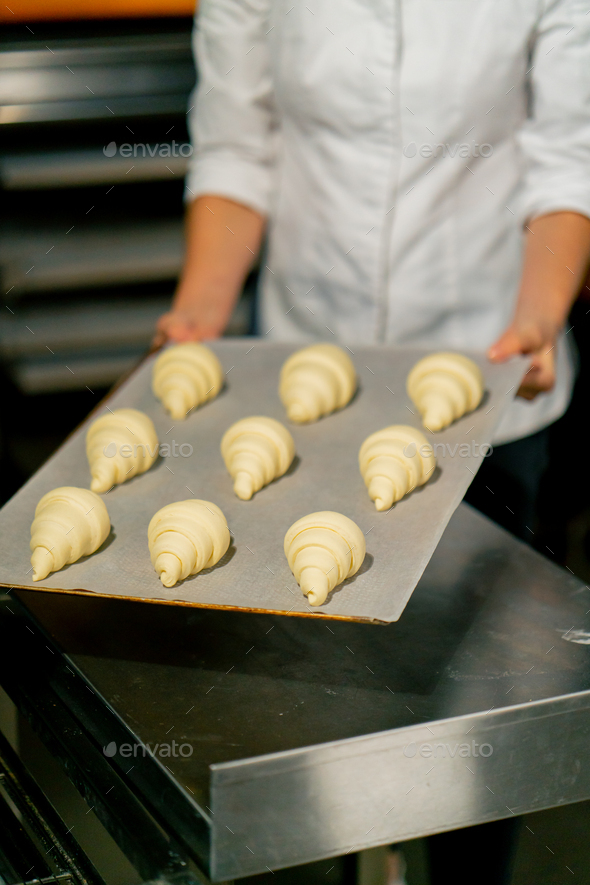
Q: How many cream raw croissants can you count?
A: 9